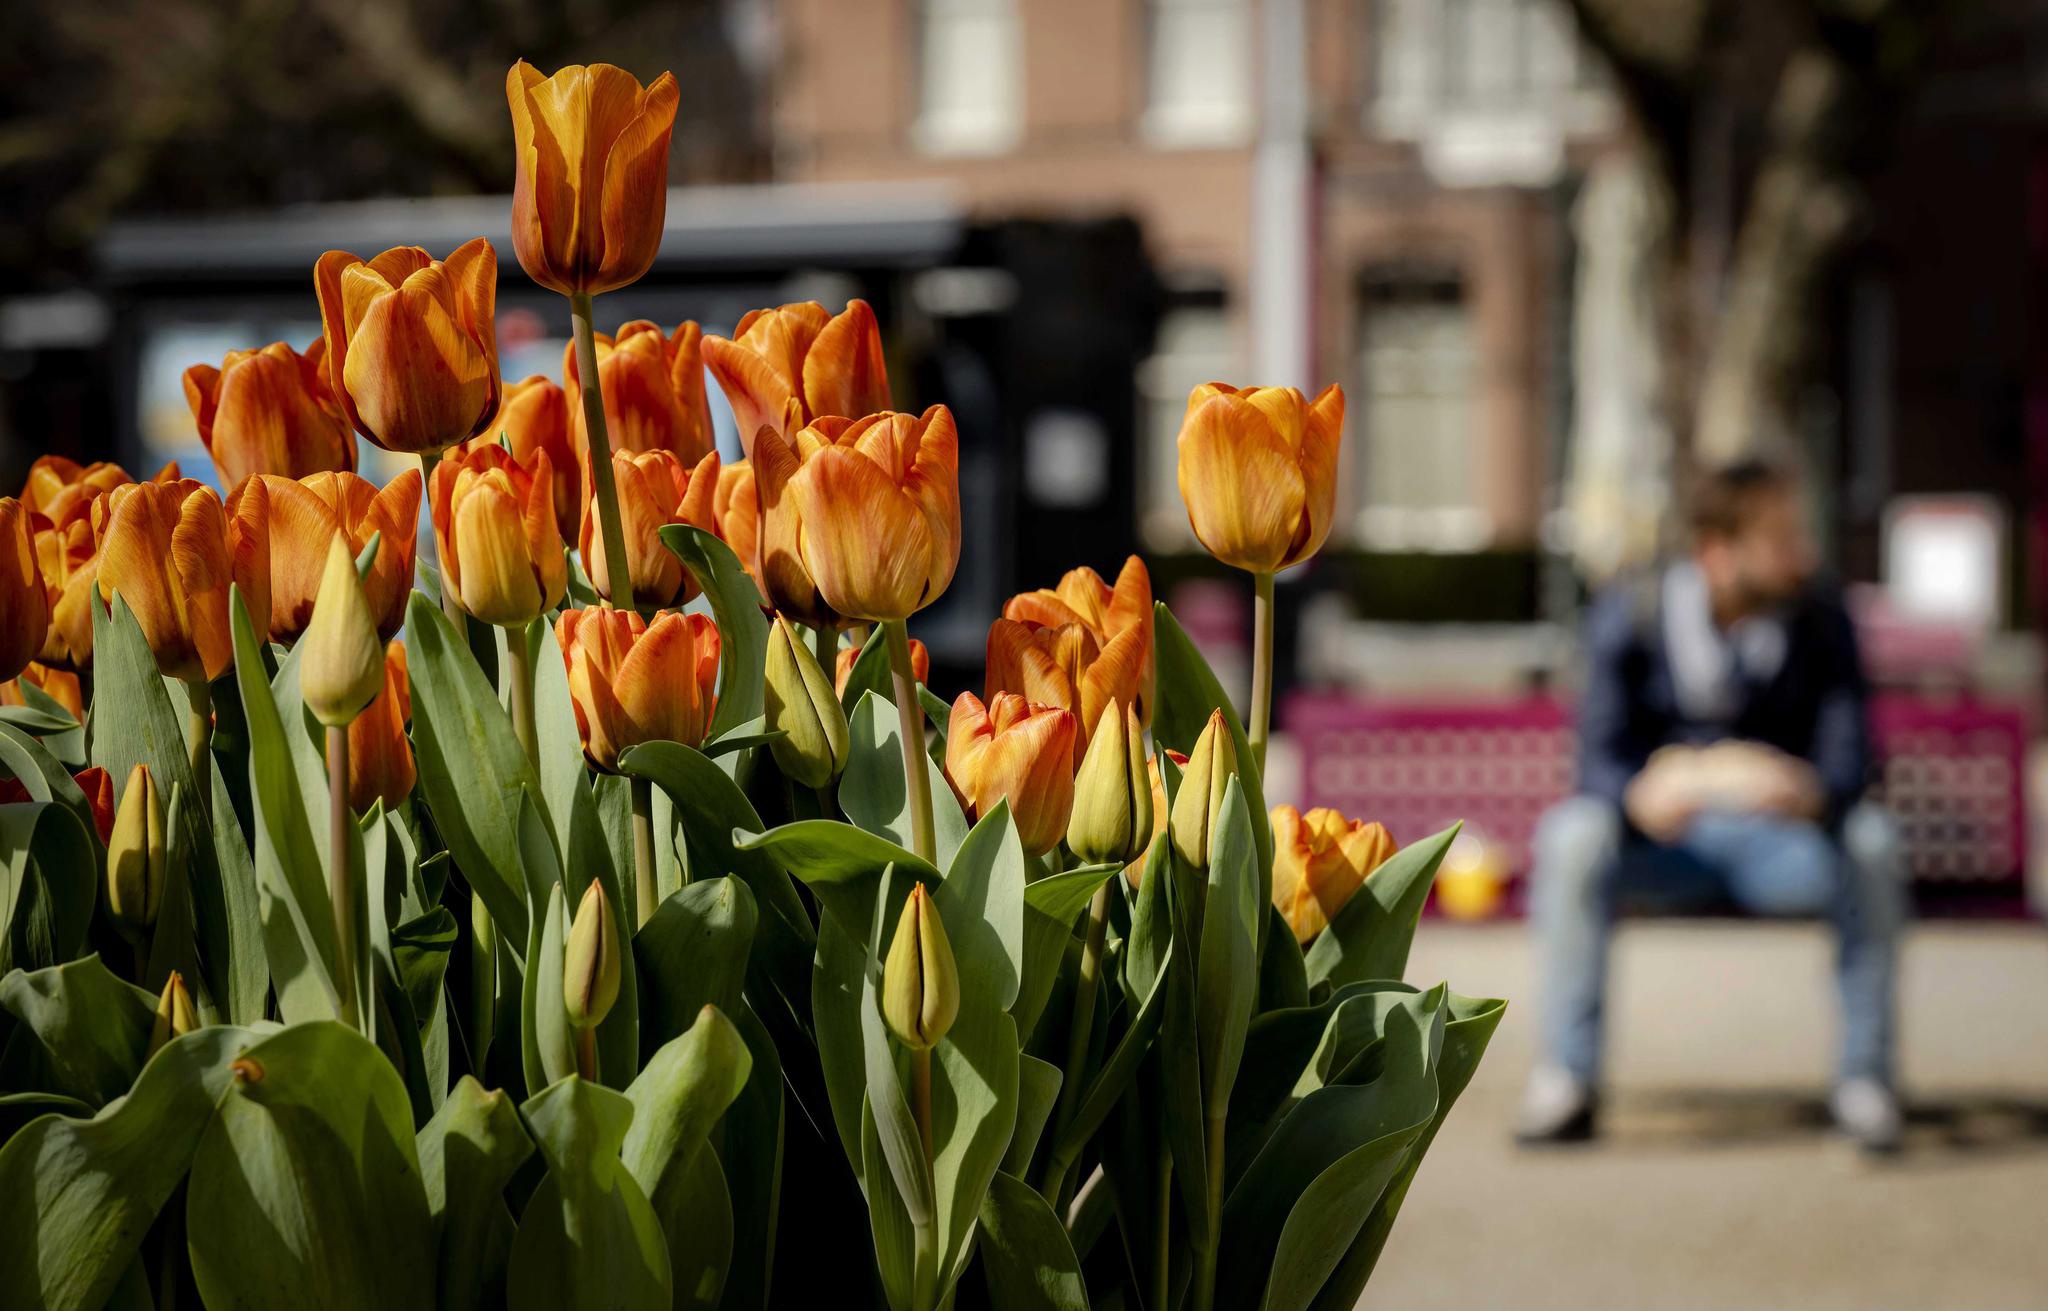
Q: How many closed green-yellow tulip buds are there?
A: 8